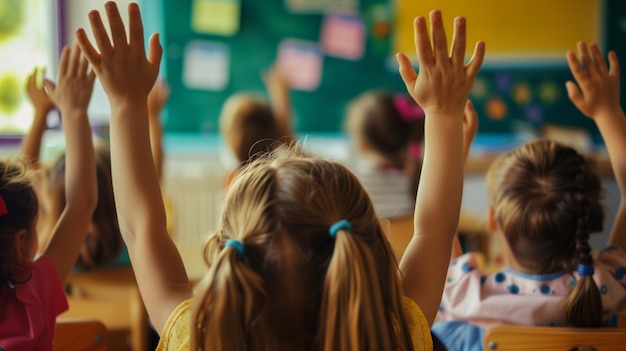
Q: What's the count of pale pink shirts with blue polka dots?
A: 1